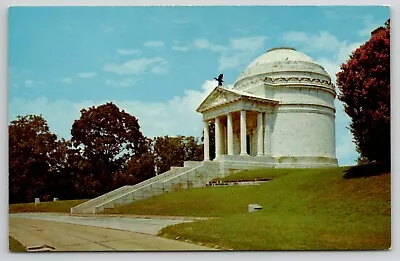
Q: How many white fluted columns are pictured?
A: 5